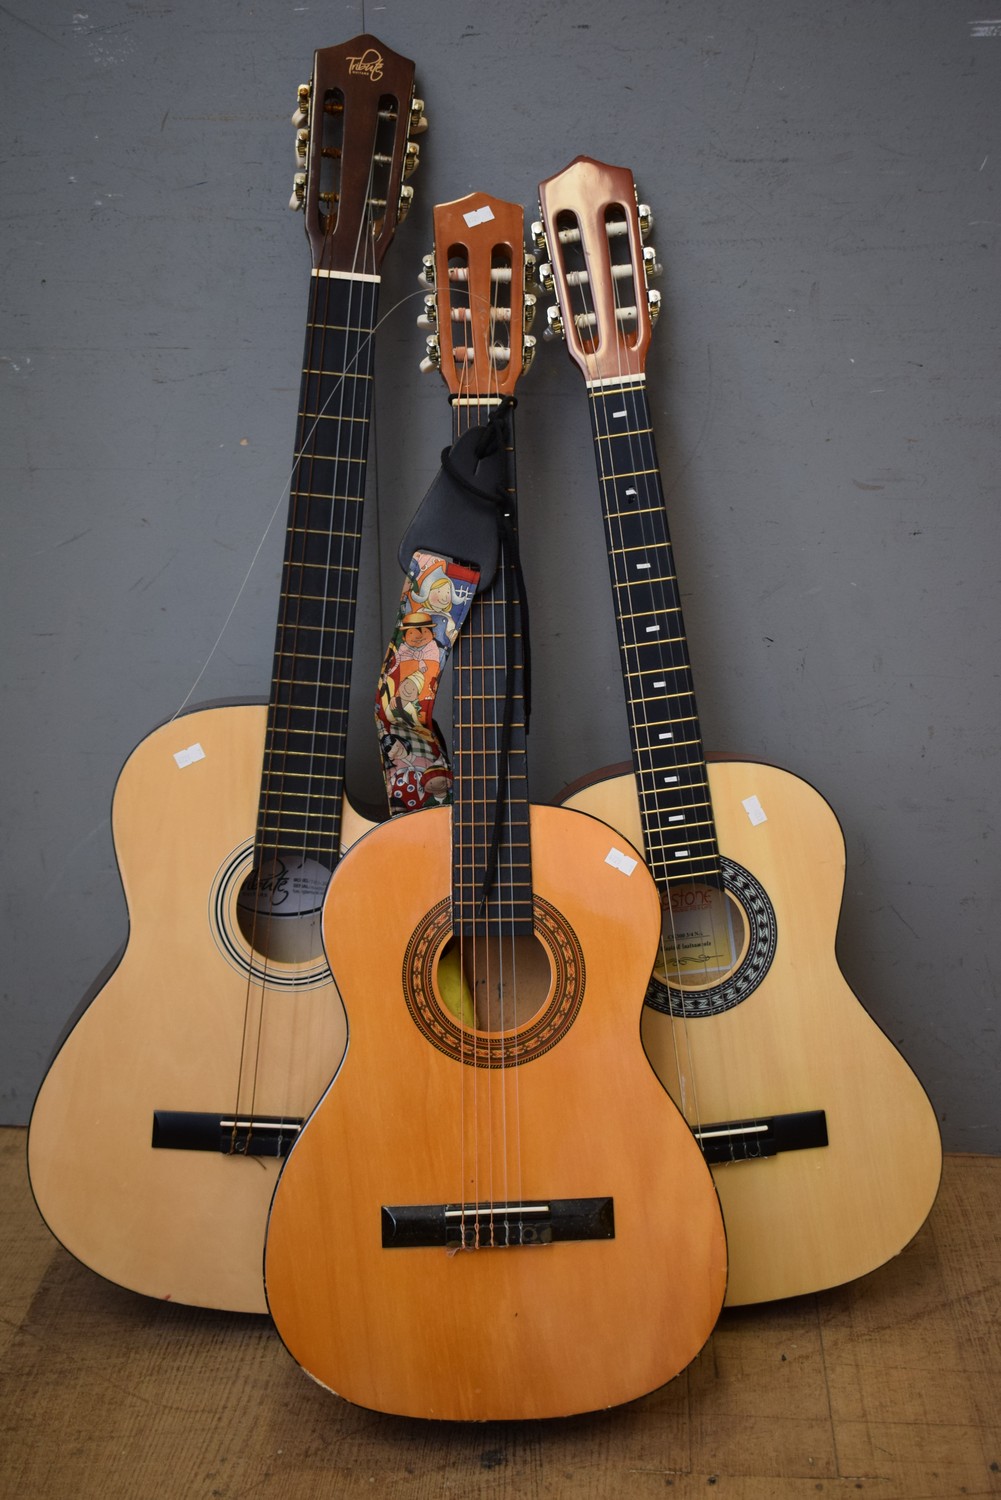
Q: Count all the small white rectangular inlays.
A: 9